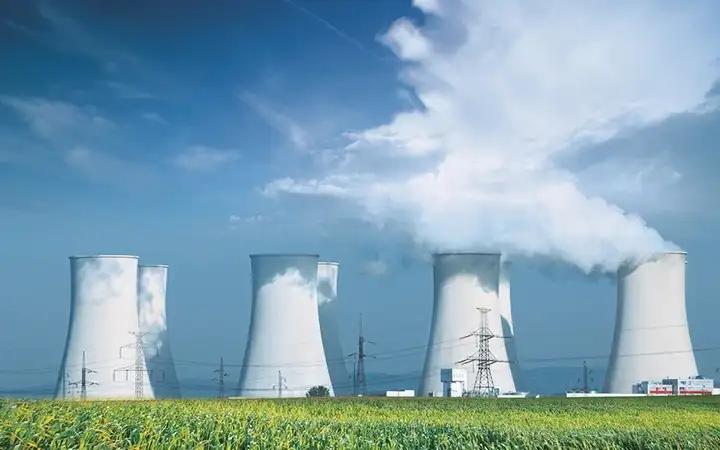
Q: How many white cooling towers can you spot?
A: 7